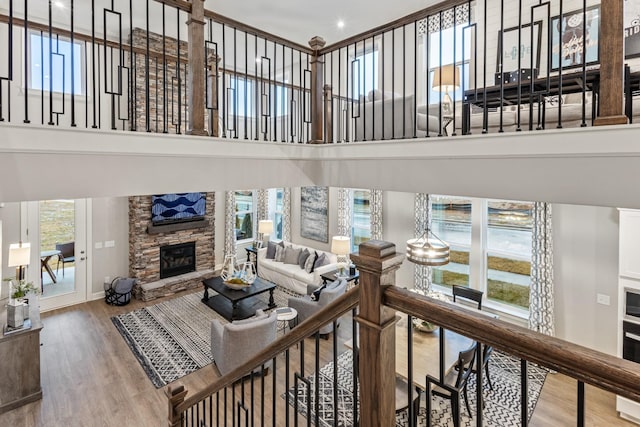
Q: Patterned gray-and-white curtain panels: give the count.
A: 7